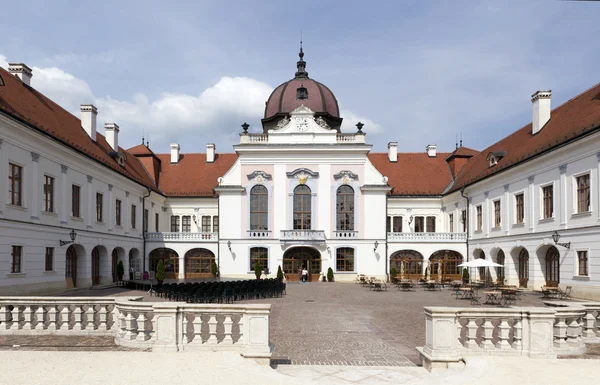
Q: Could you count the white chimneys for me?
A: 8